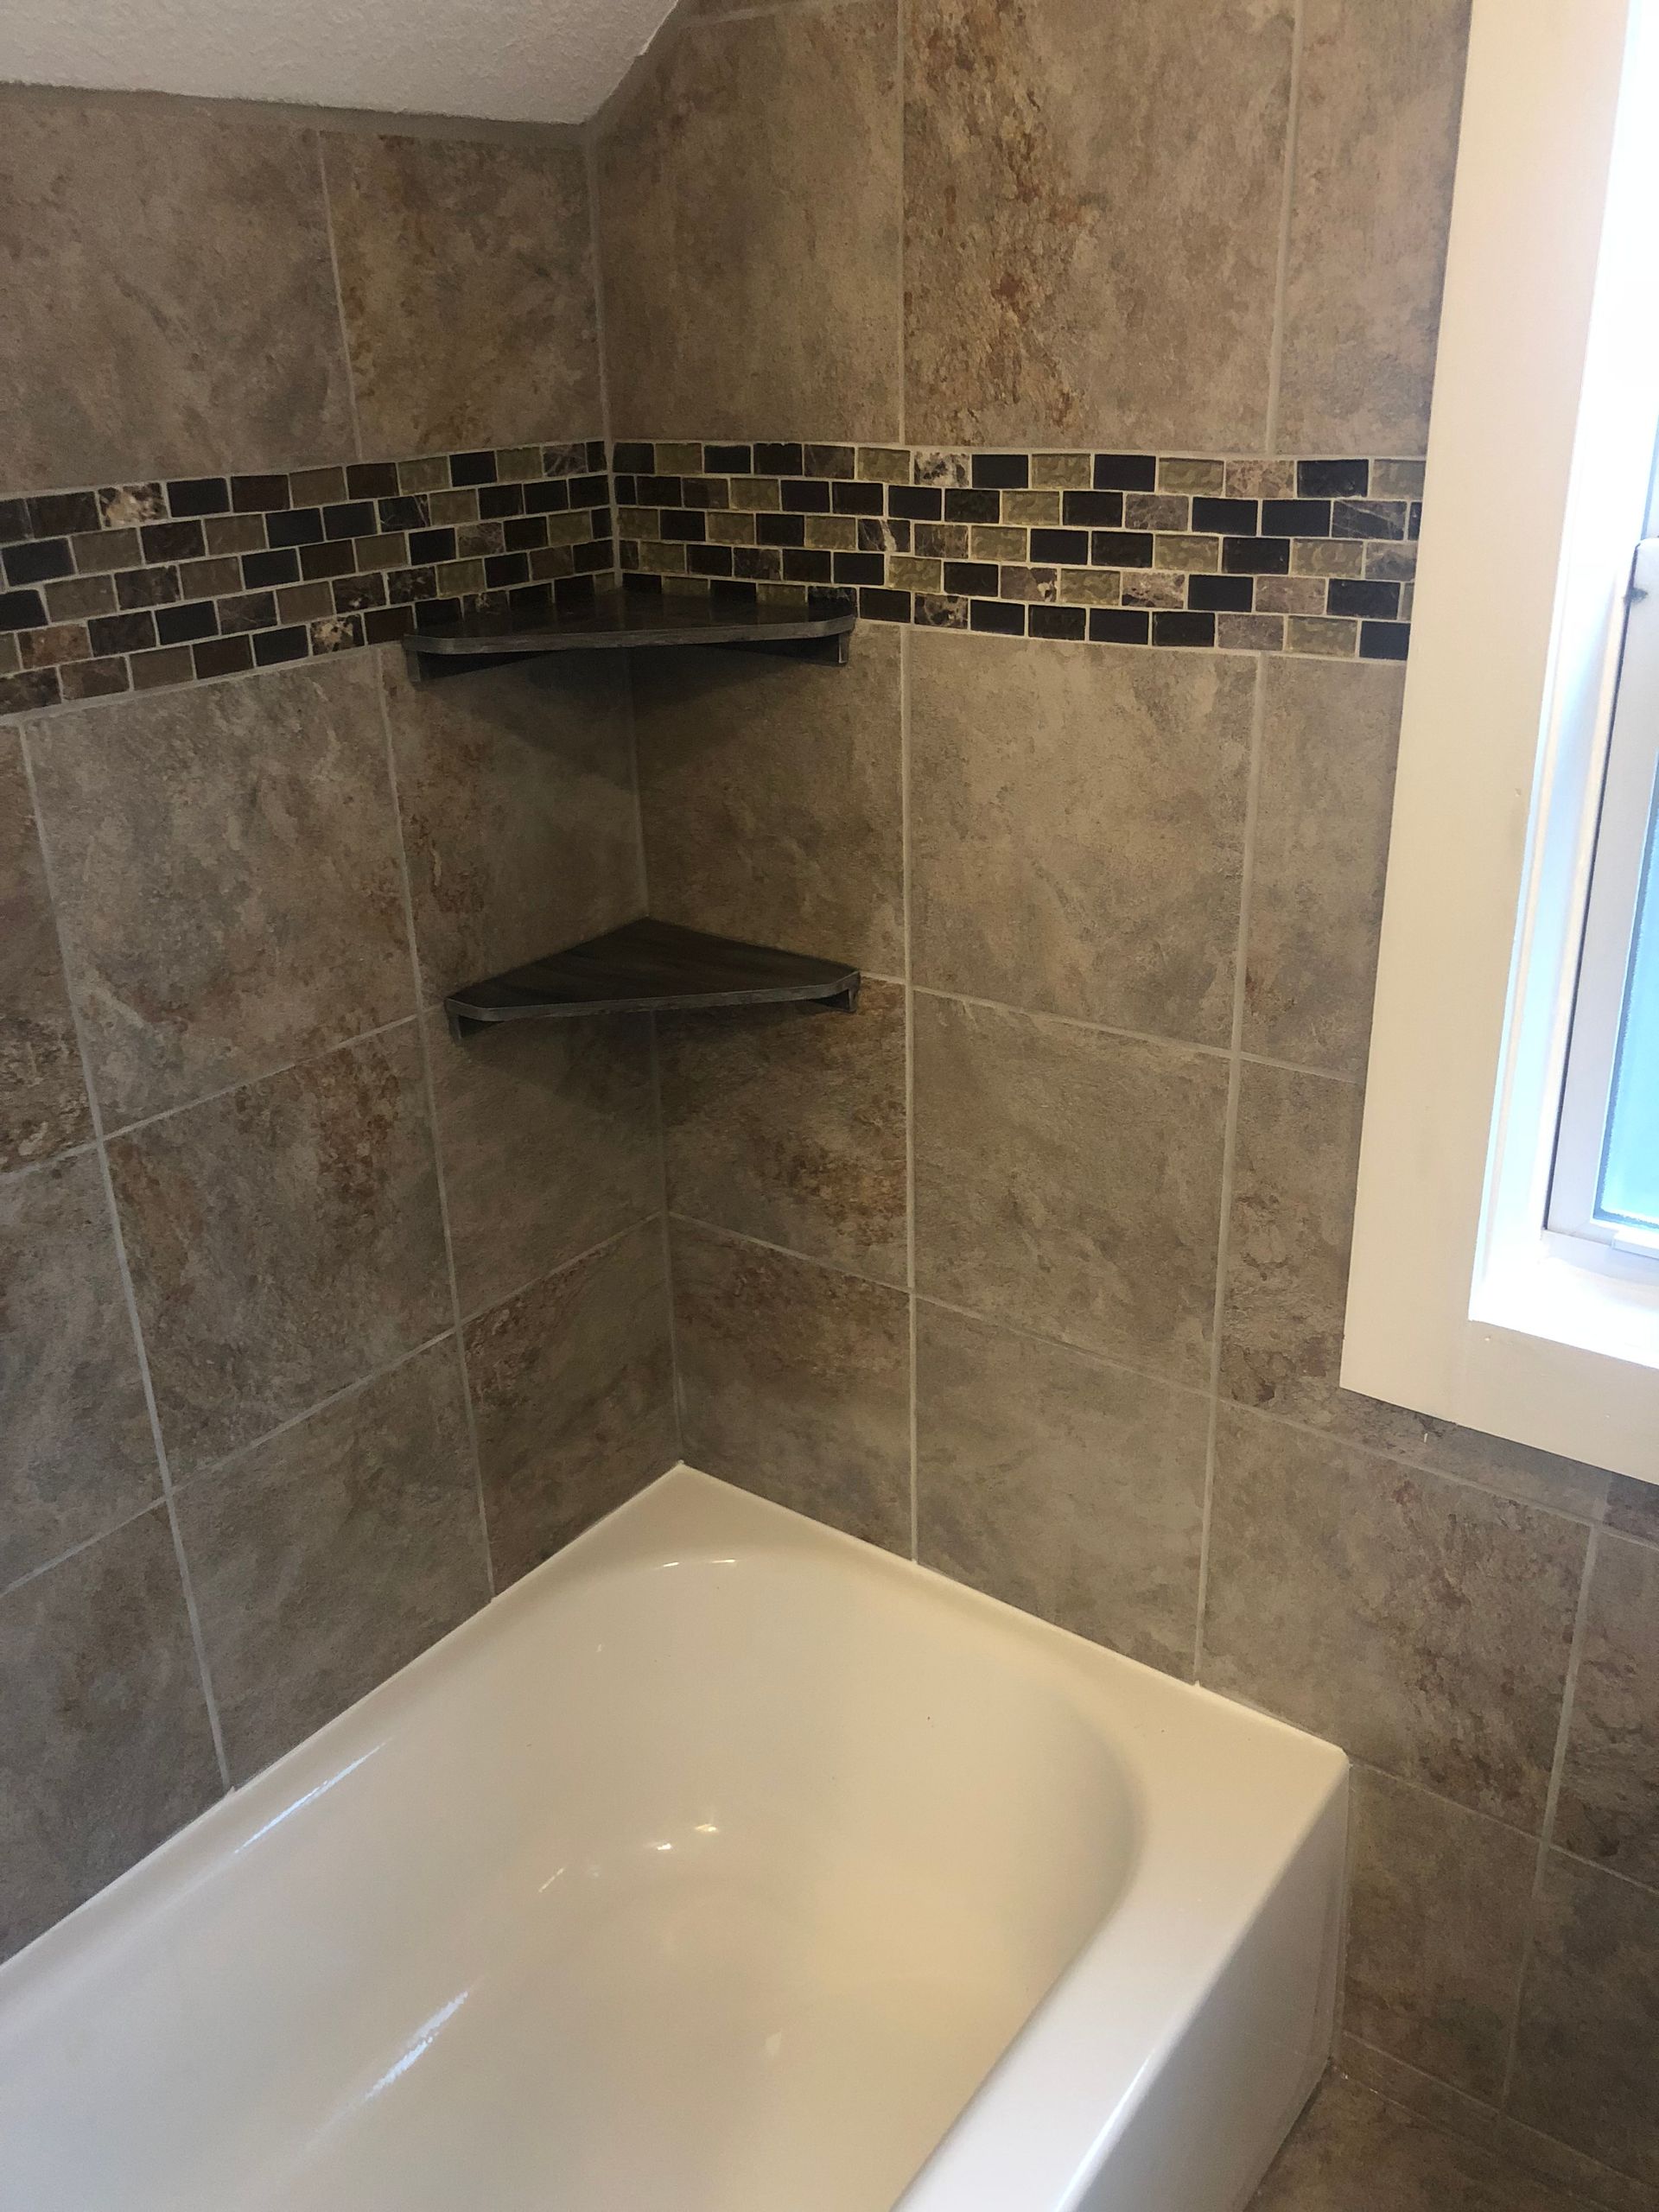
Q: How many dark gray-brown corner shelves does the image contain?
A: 2